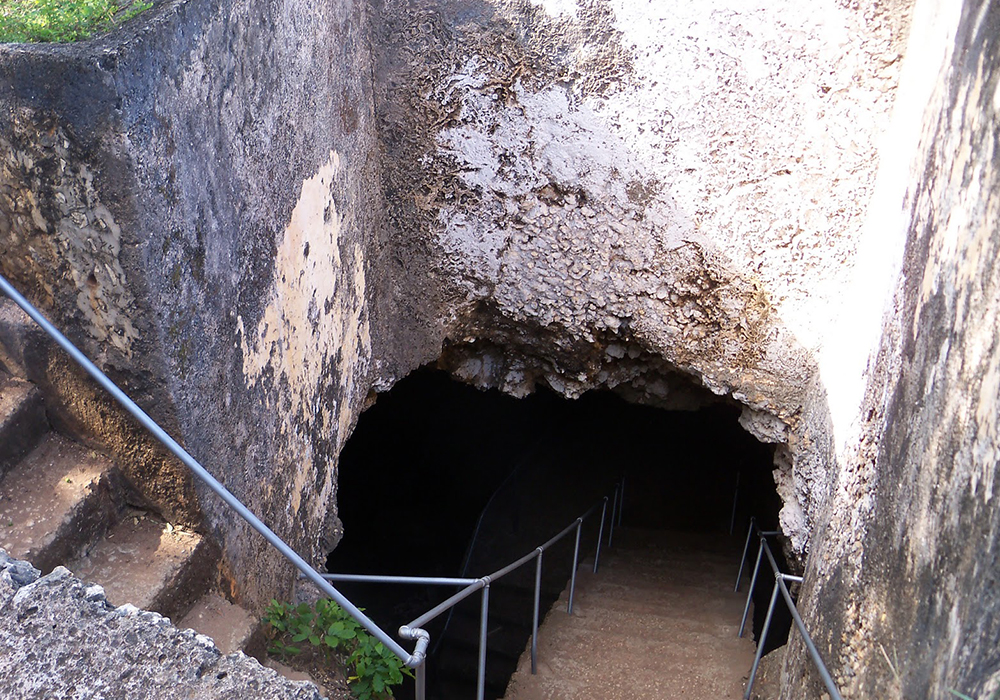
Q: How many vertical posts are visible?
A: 11